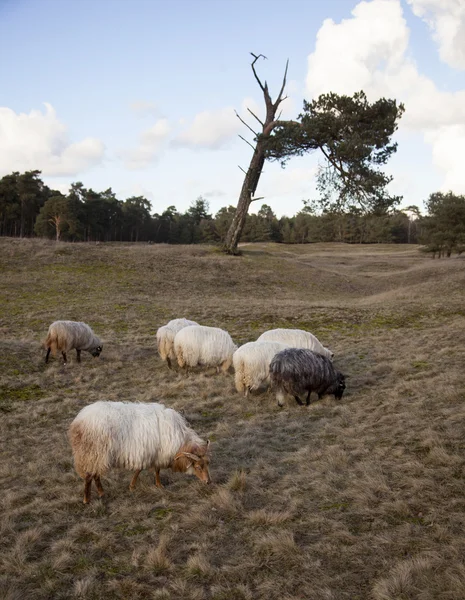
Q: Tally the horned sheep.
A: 1